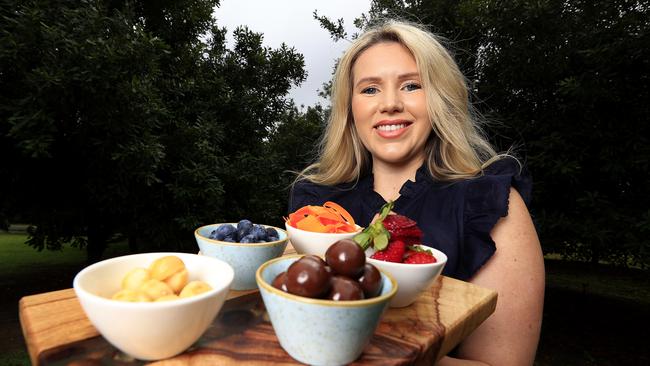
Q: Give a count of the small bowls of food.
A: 5